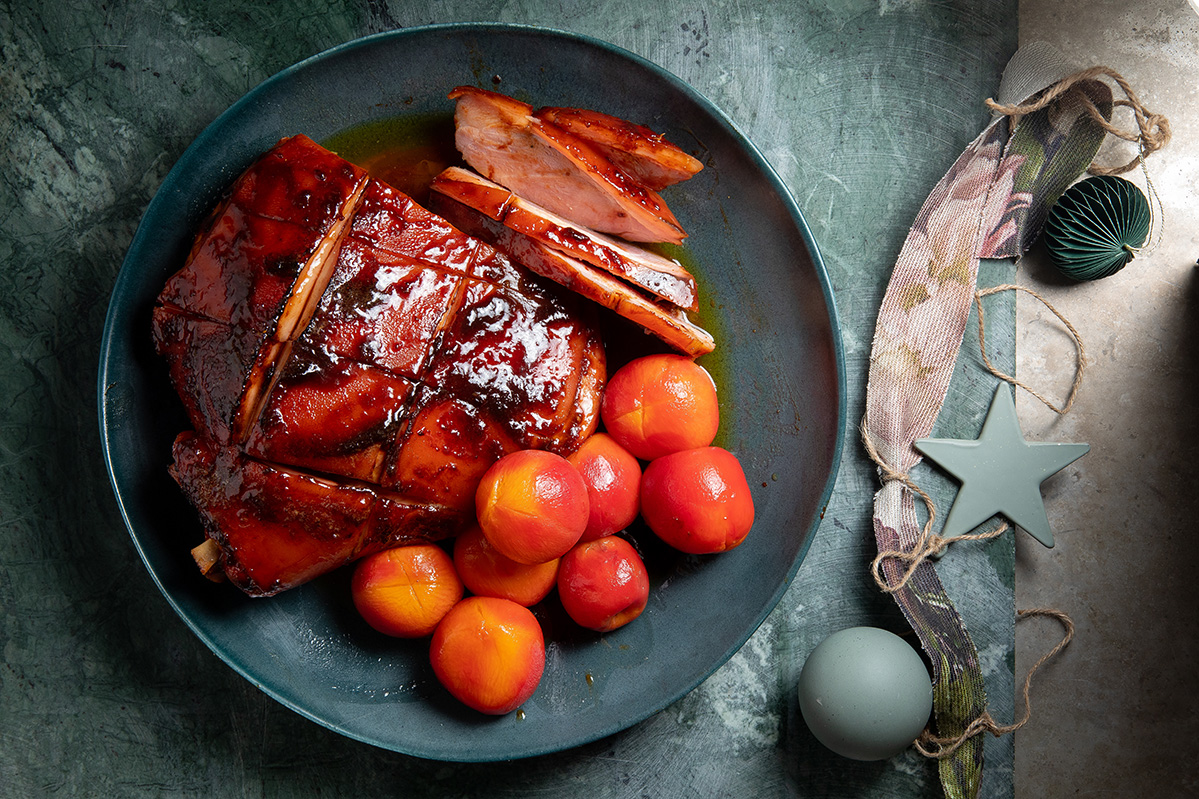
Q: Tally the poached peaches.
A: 8